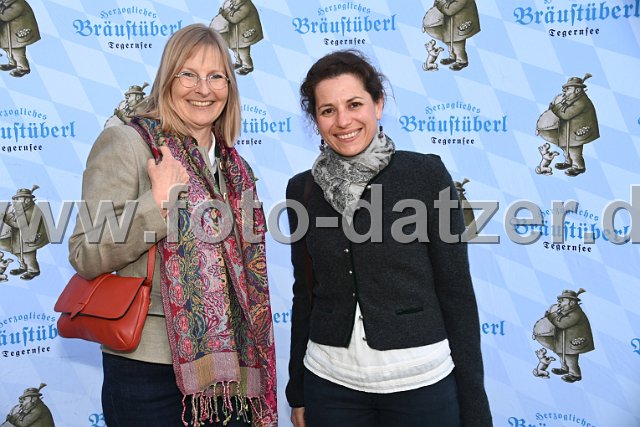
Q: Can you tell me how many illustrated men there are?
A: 9